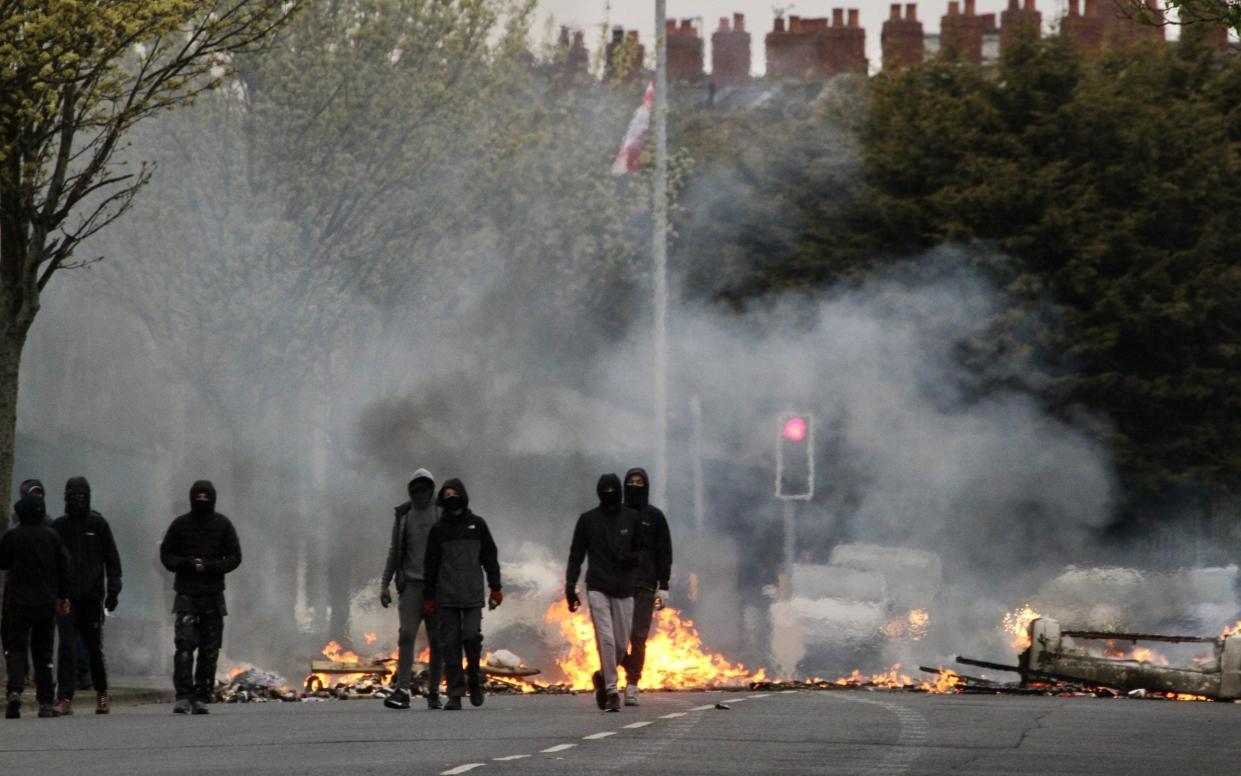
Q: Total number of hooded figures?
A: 8